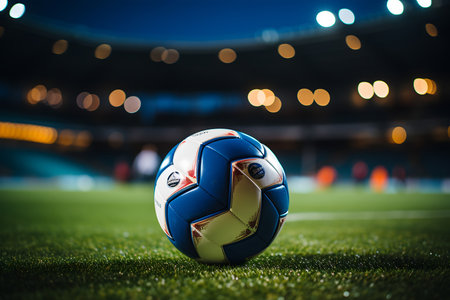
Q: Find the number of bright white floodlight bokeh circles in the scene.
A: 6